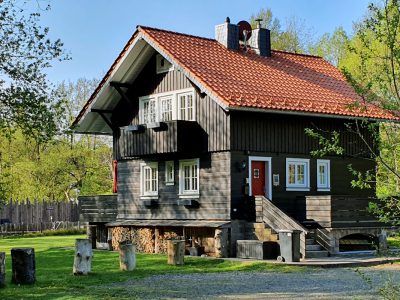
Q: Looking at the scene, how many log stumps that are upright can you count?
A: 5